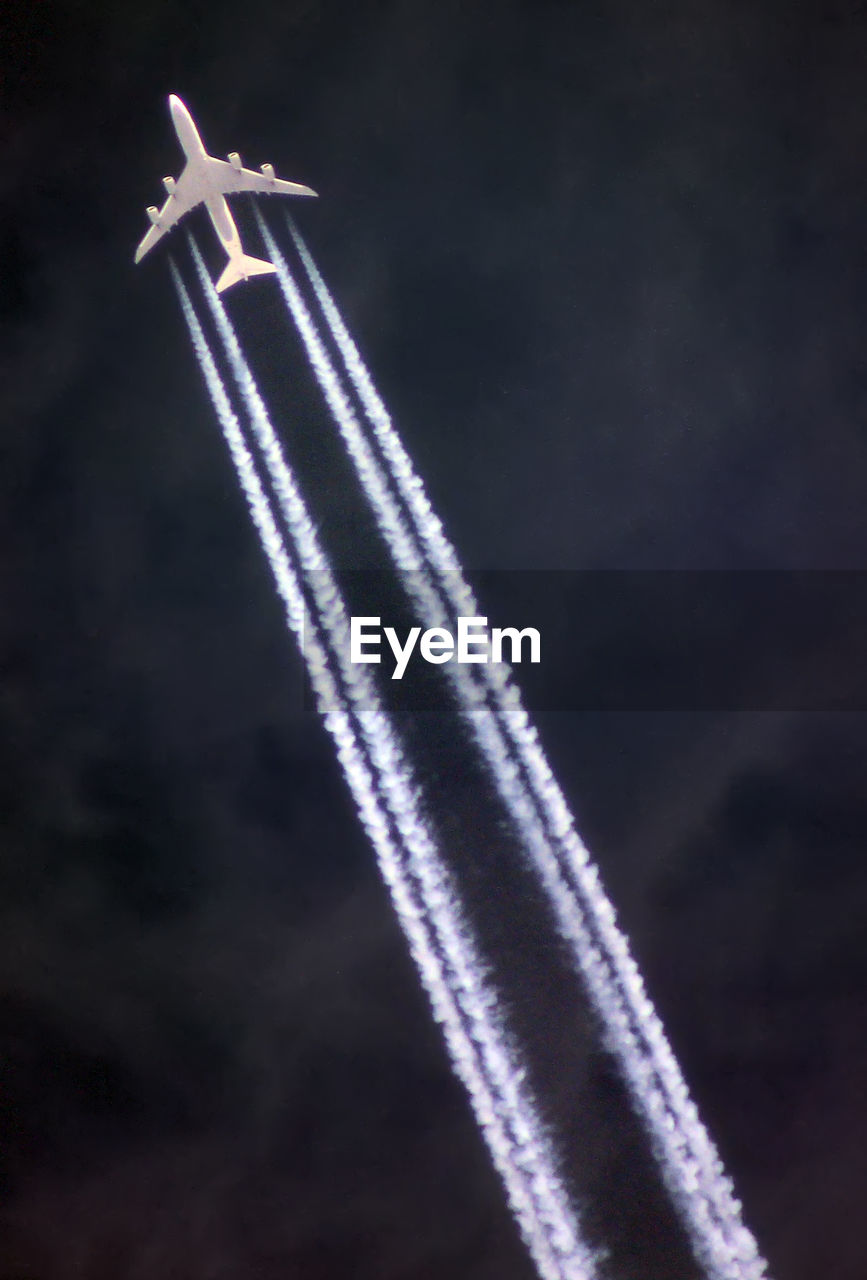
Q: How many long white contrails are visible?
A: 4